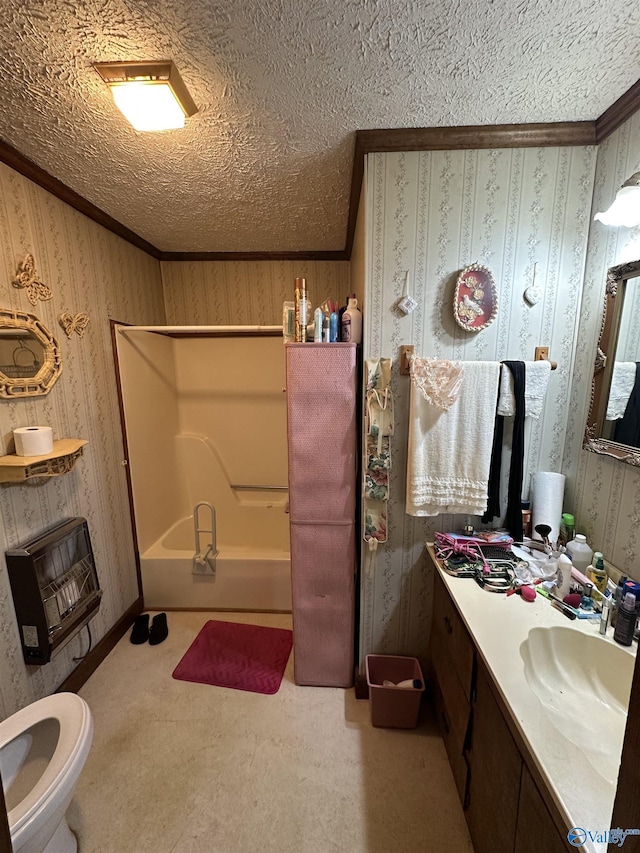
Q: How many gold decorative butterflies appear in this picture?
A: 2